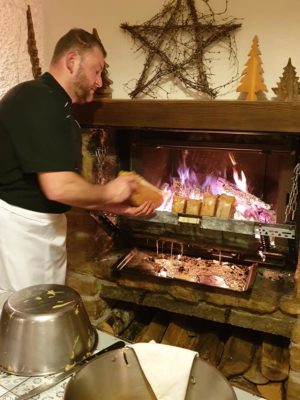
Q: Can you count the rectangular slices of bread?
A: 4